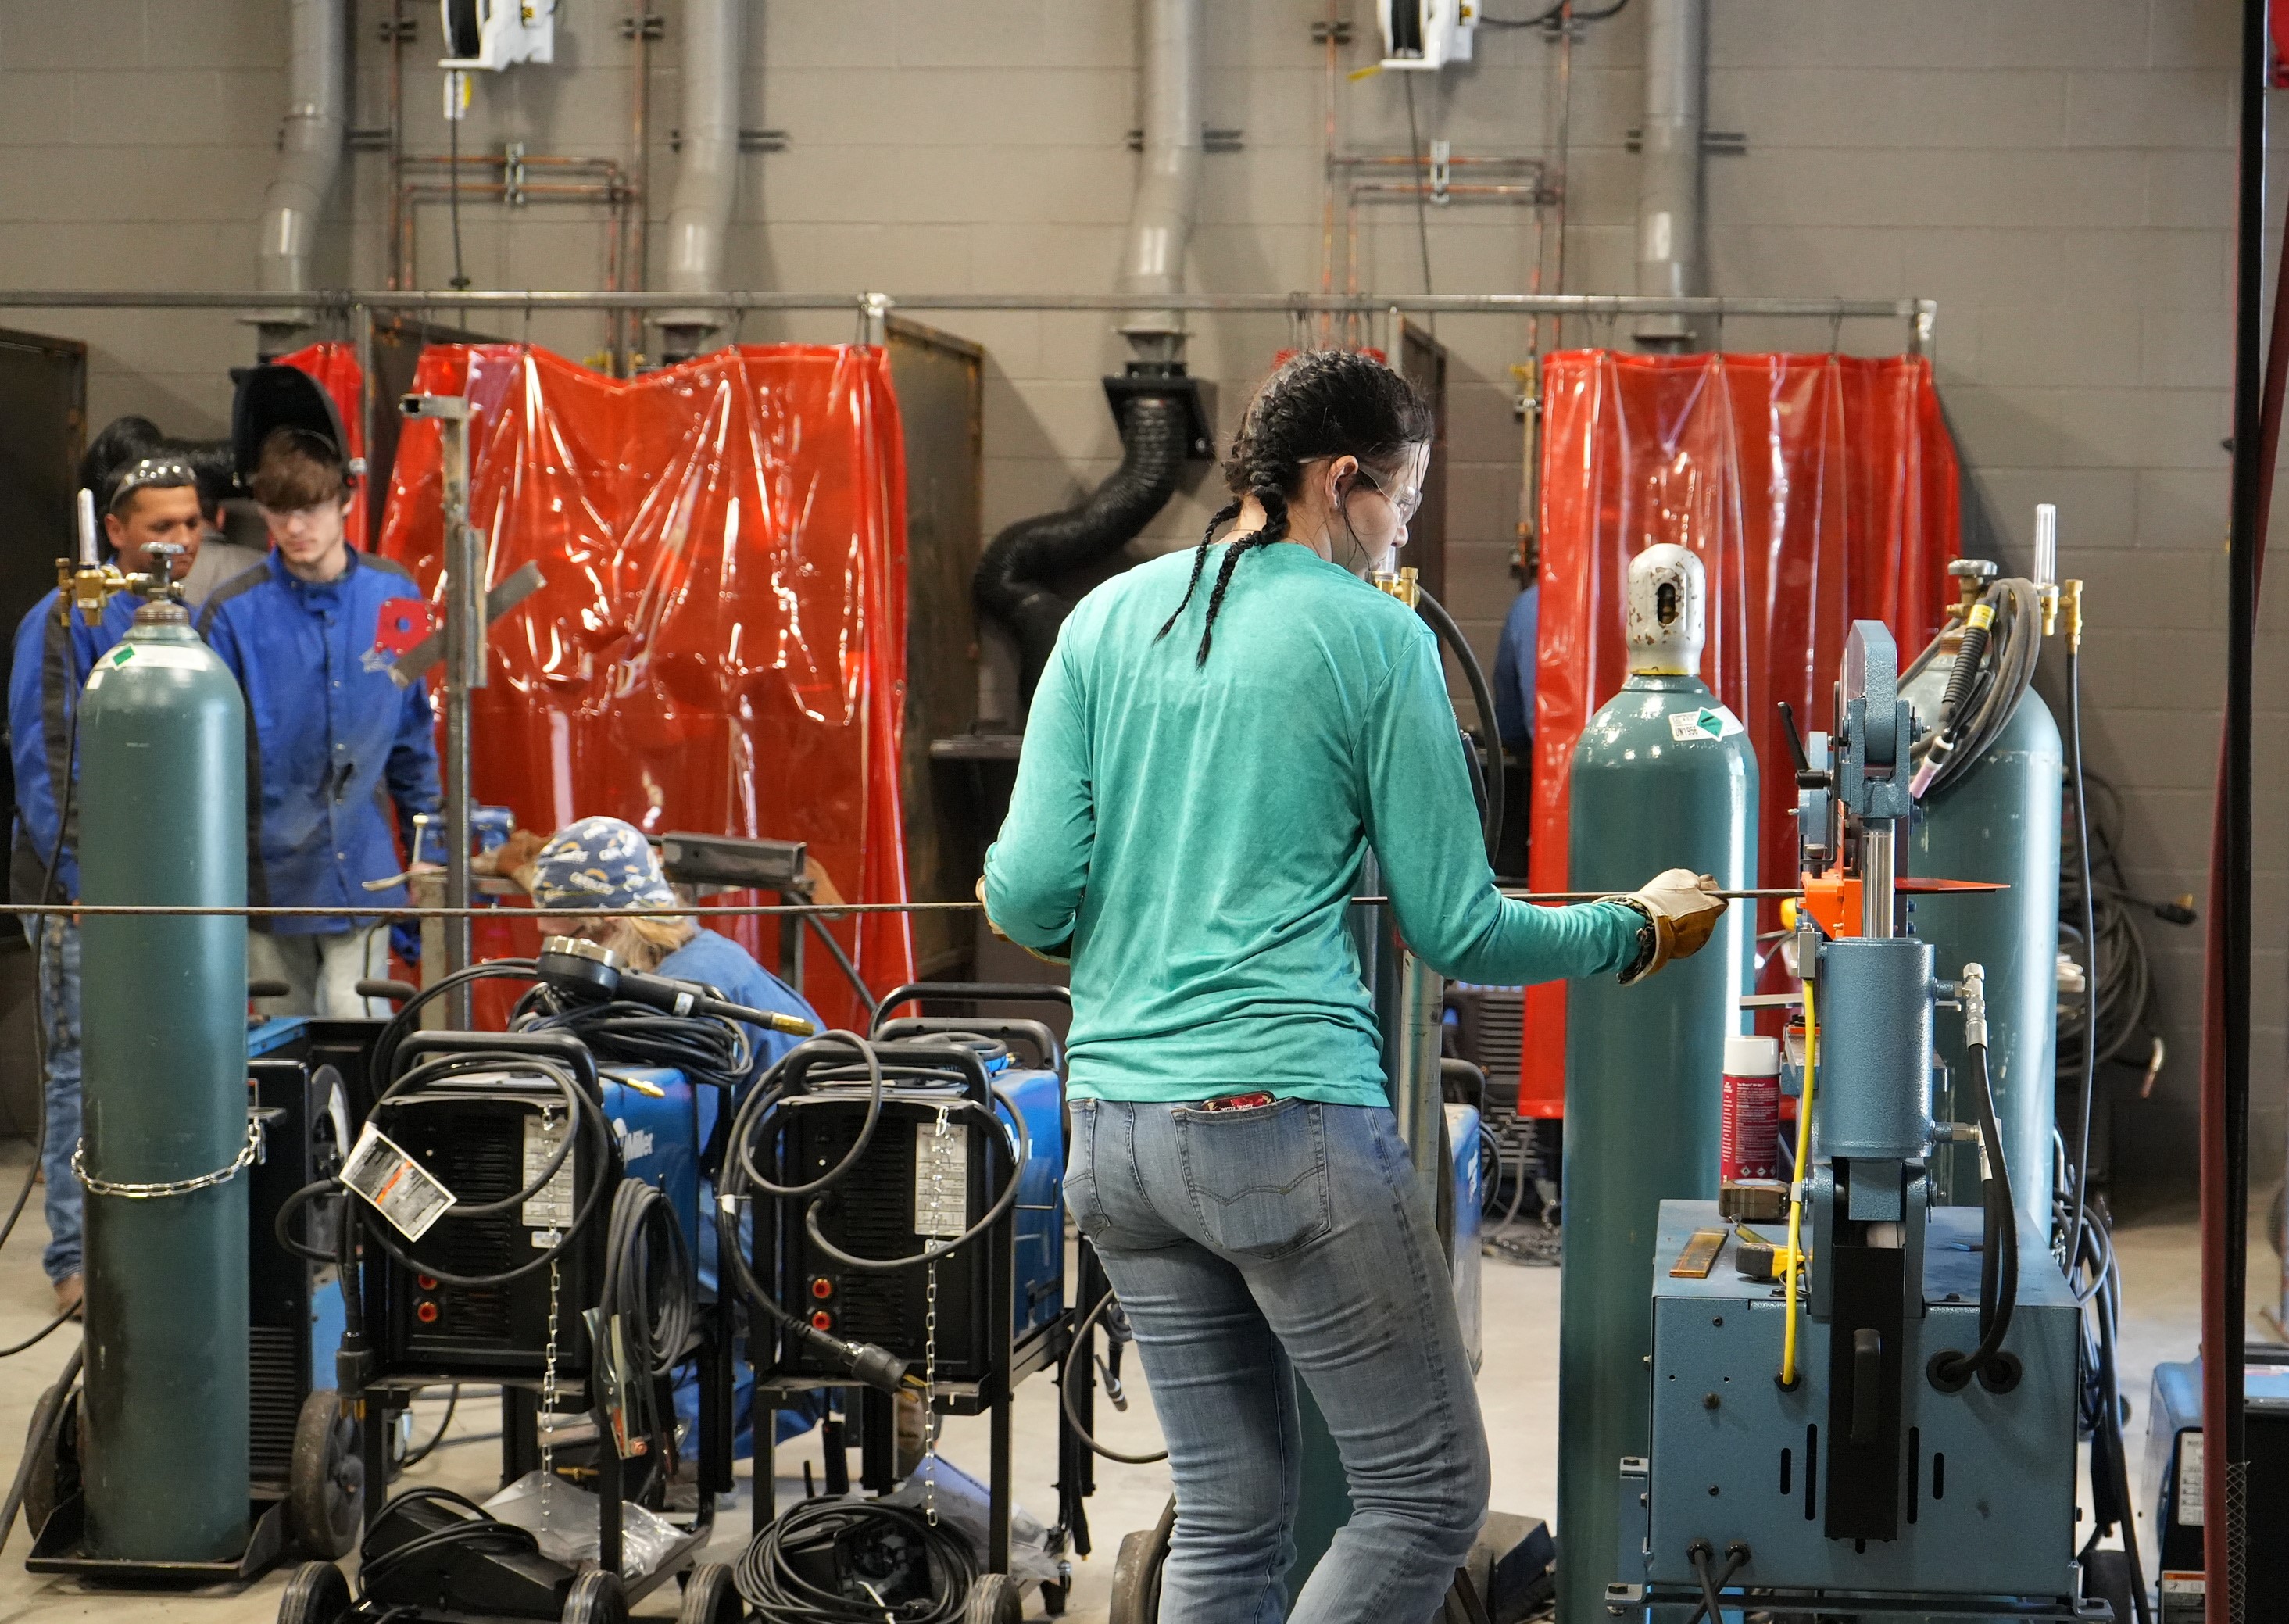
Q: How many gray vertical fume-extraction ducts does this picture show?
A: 4